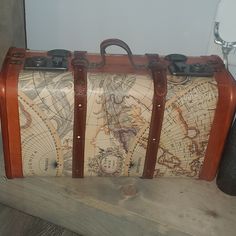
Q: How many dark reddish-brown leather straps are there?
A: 2